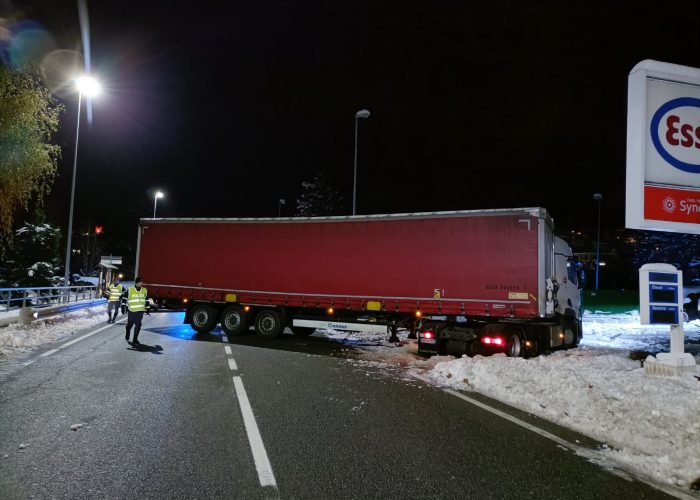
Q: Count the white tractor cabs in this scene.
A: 1